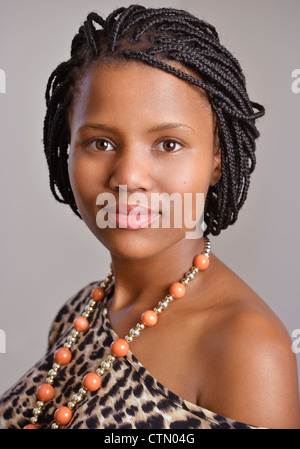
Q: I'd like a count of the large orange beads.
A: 11